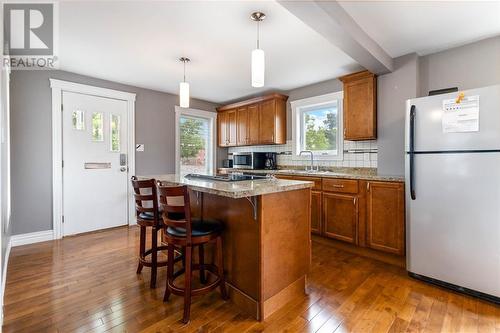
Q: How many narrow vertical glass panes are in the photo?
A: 3